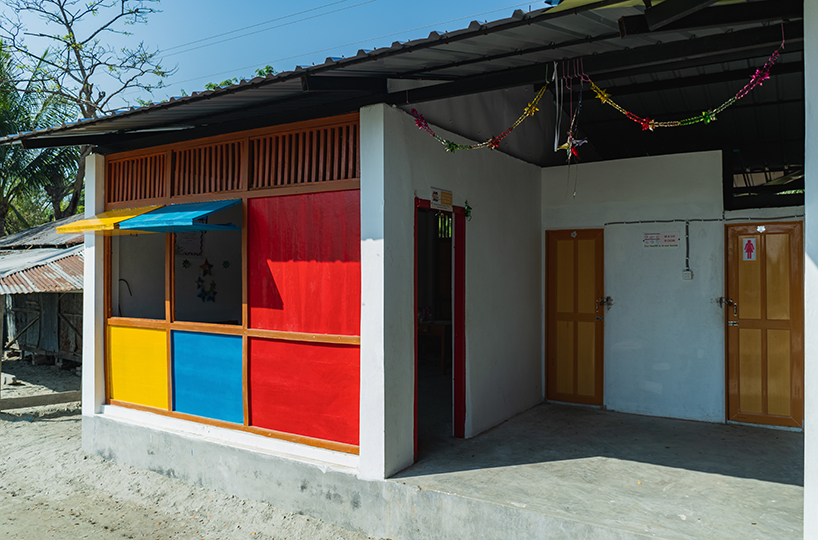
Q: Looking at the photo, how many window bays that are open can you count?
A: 2